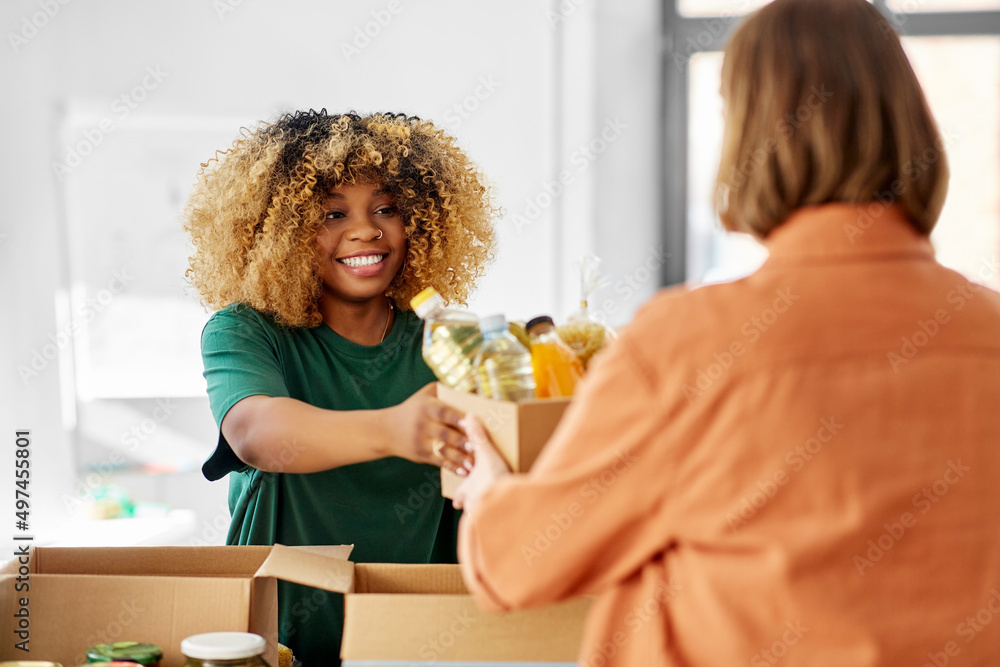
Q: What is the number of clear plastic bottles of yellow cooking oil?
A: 2